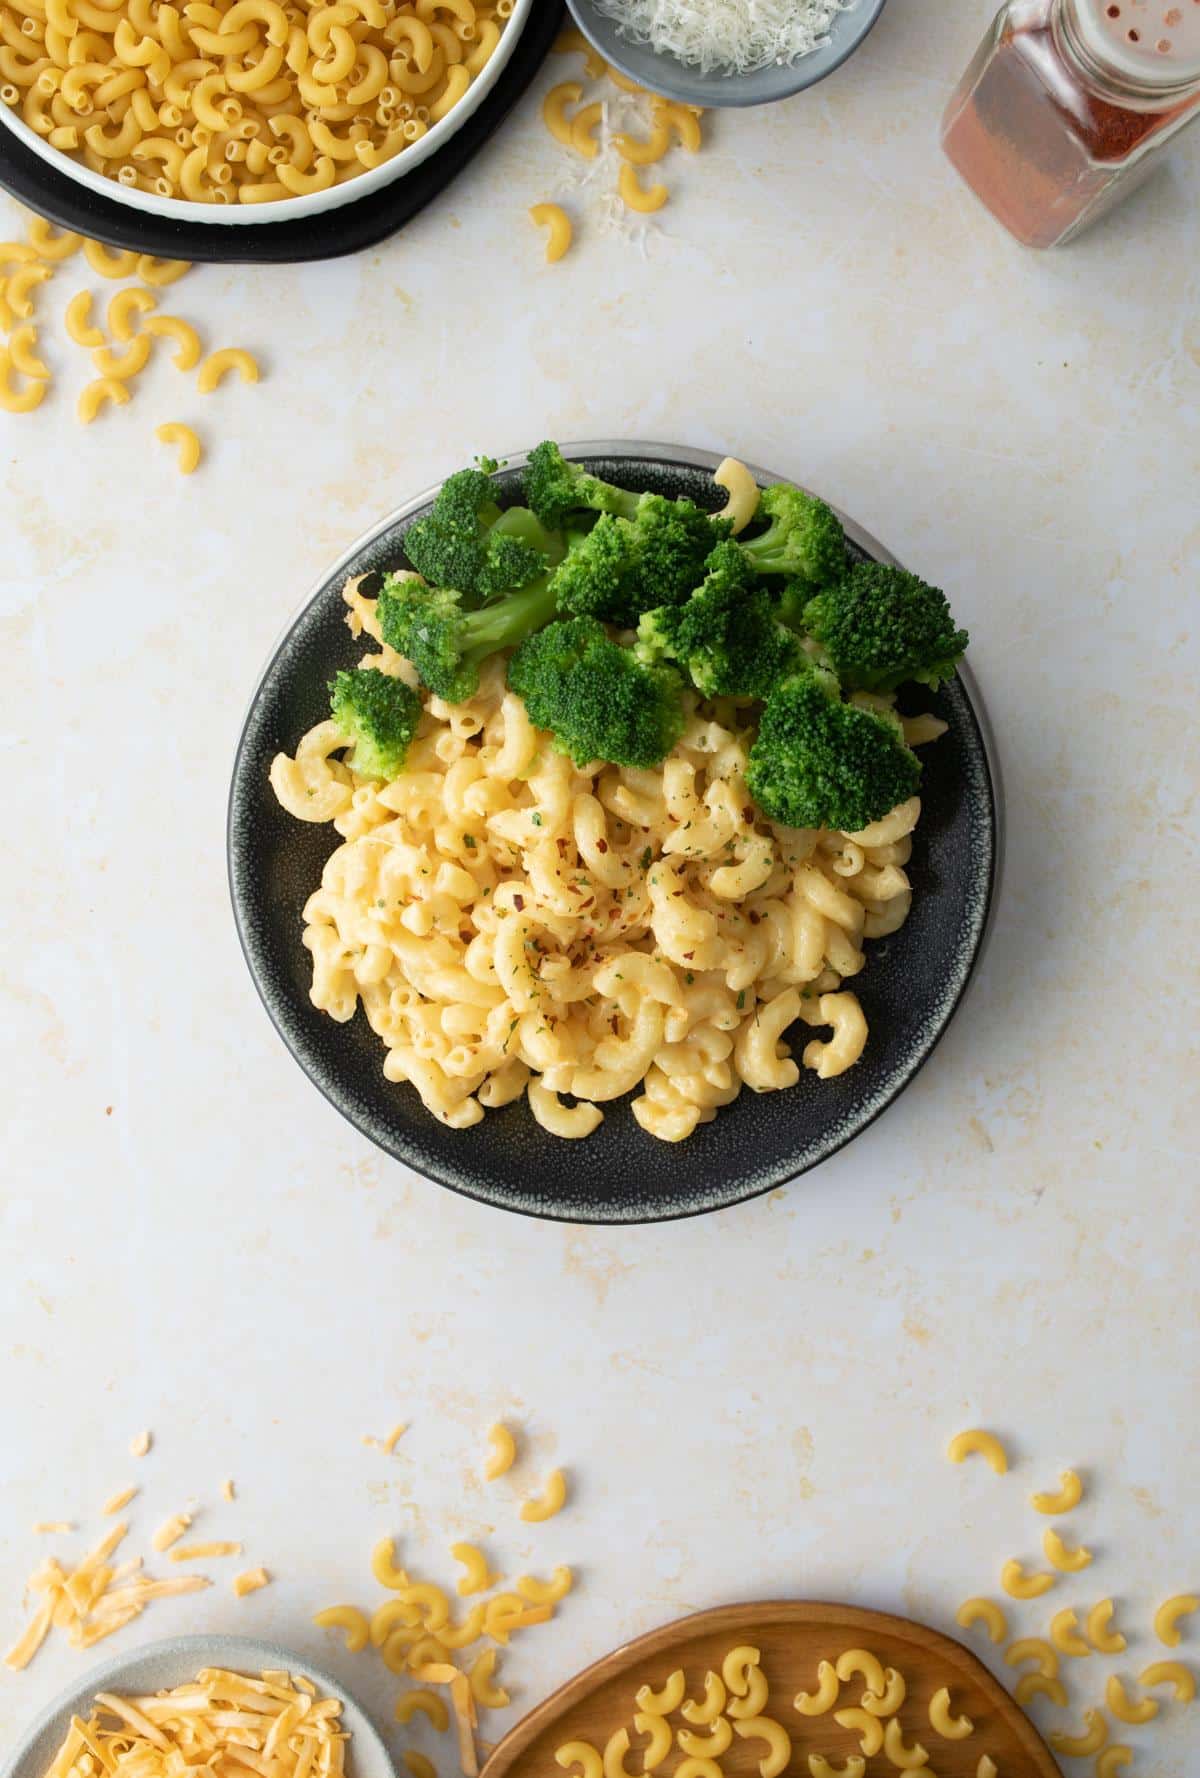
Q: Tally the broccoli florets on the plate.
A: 10